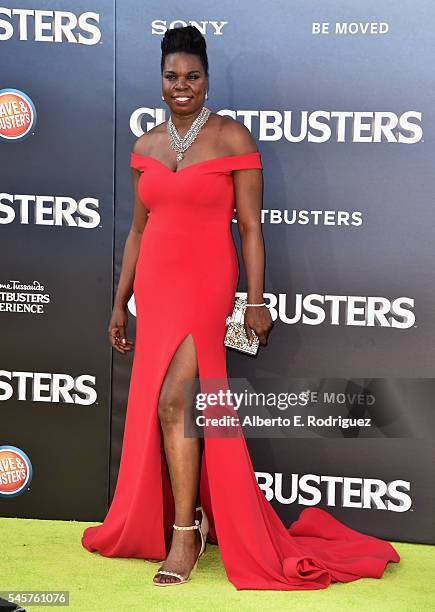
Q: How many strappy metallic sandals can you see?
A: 2